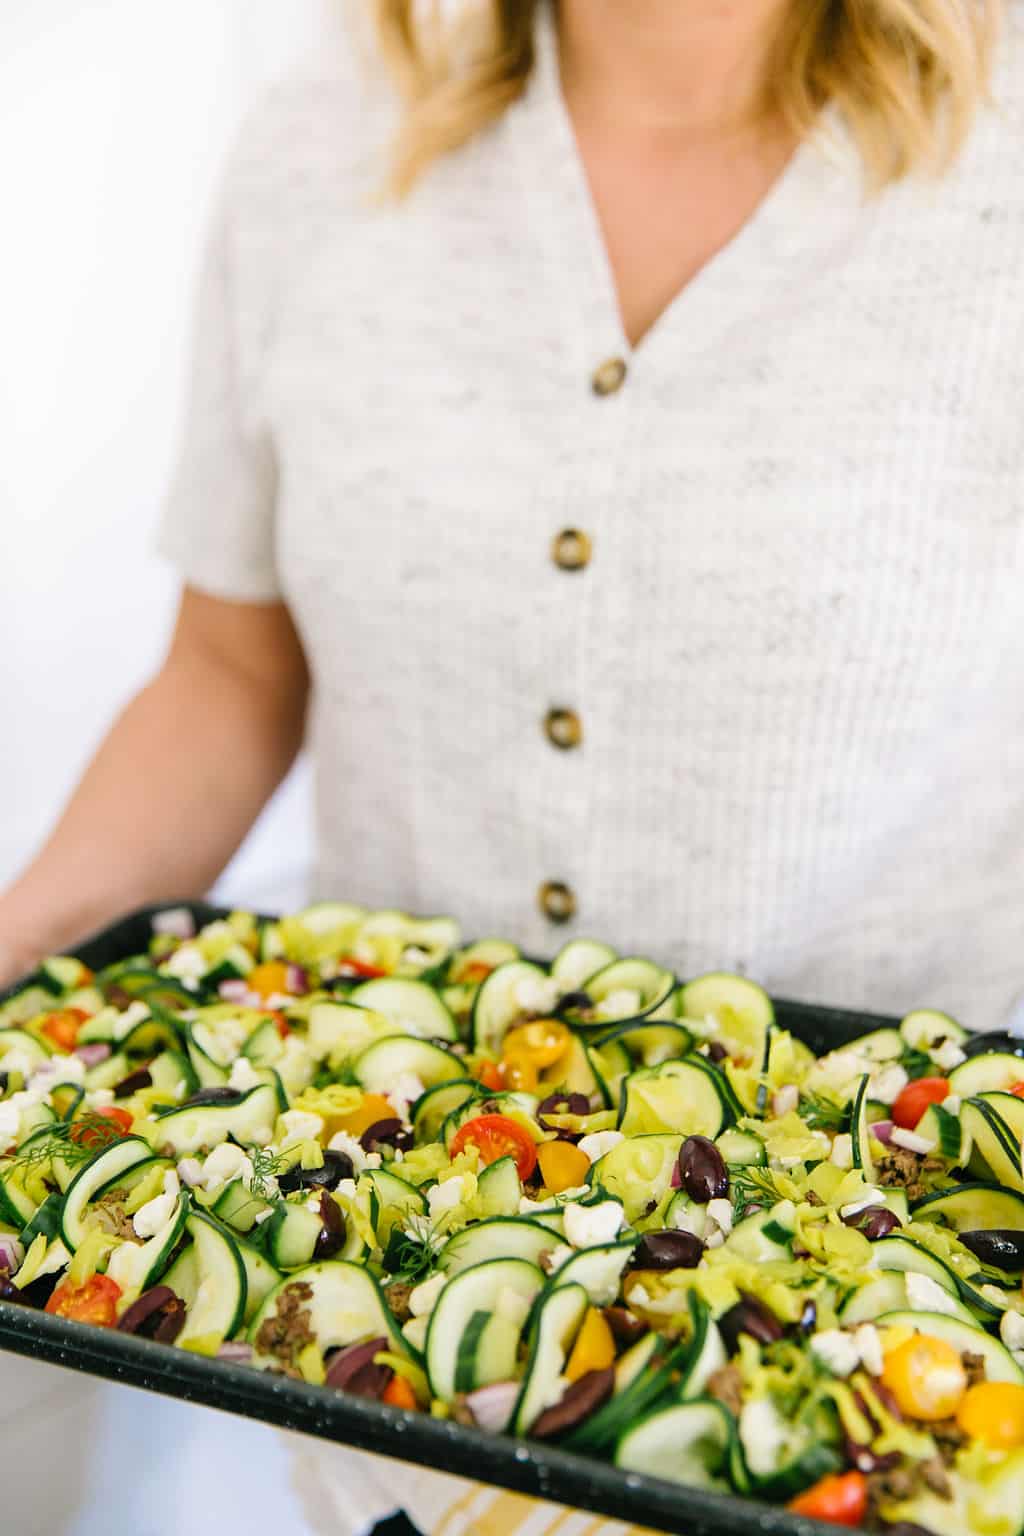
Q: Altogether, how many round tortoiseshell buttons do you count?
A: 4